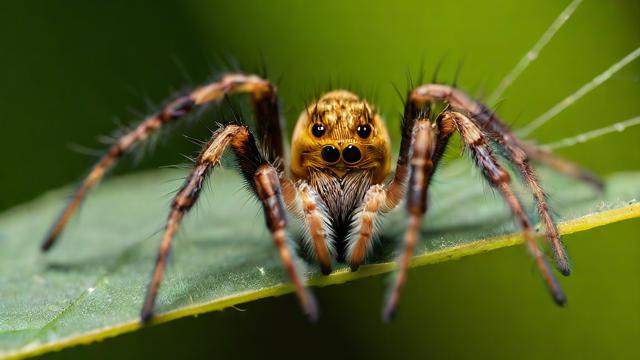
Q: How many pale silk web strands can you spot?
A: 3